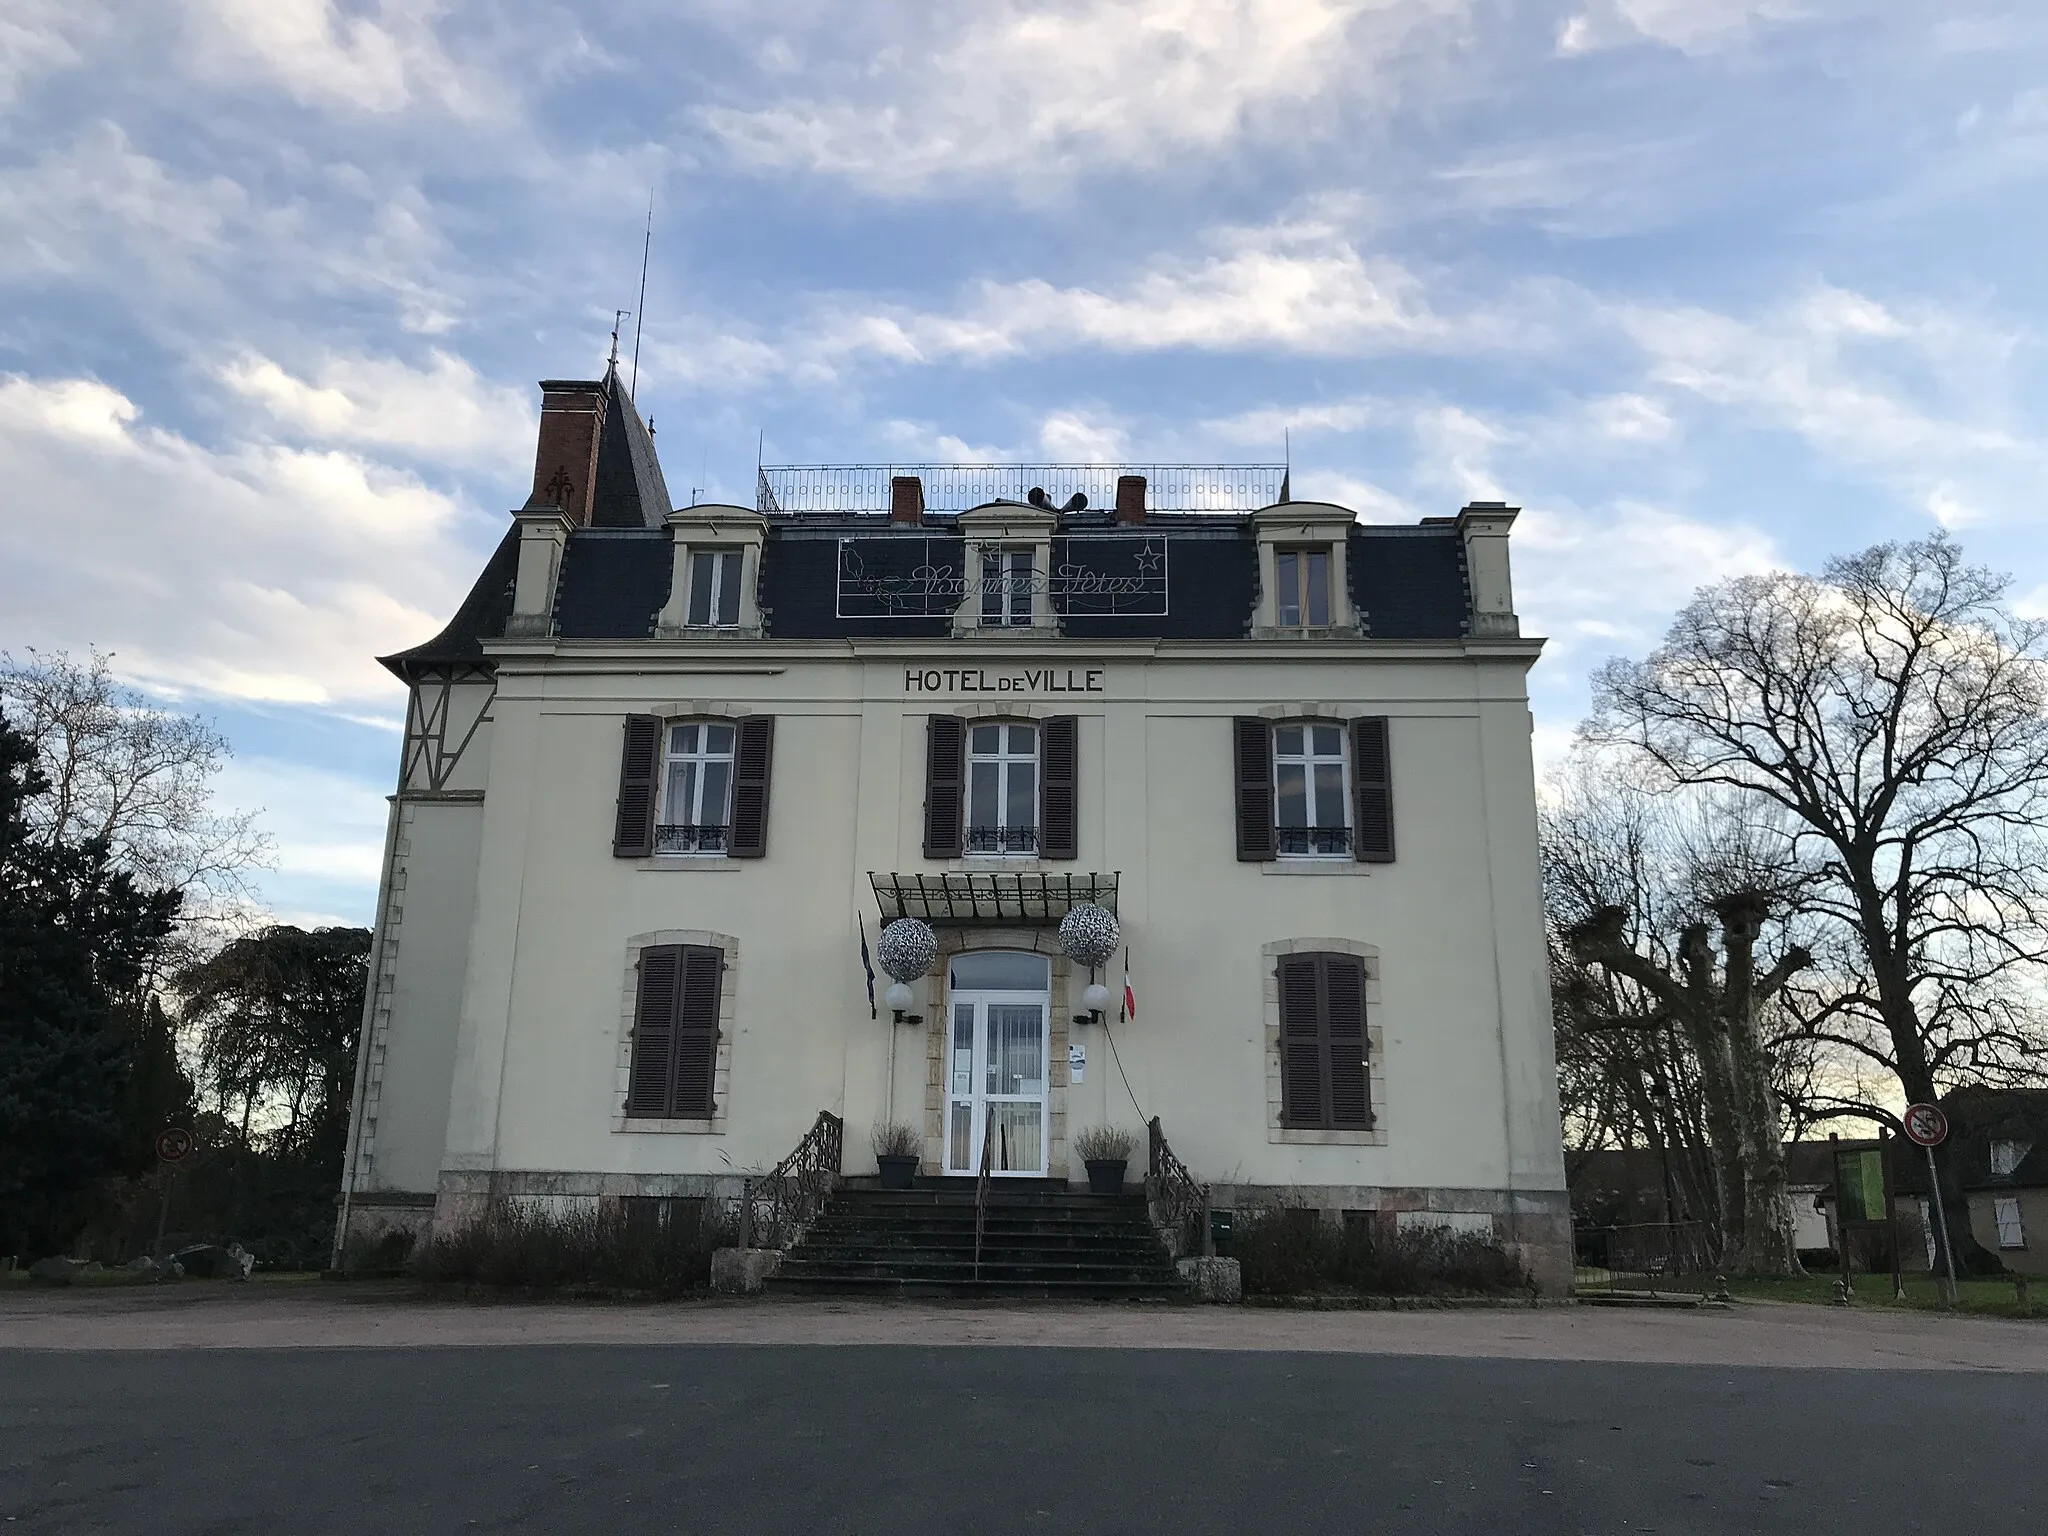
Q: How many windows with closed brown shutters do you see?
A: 2